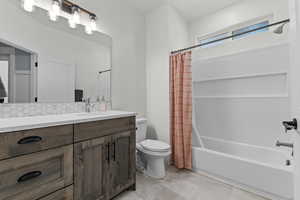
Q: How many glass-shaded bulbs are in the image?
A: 4